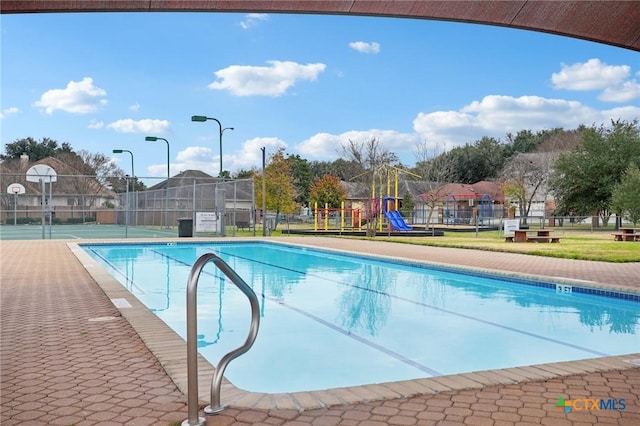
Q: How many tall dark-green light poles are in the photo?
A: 3